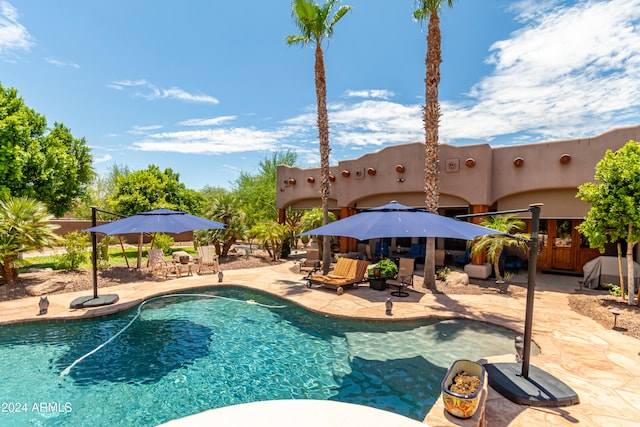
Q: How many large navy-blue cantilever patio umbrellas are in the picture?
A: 2